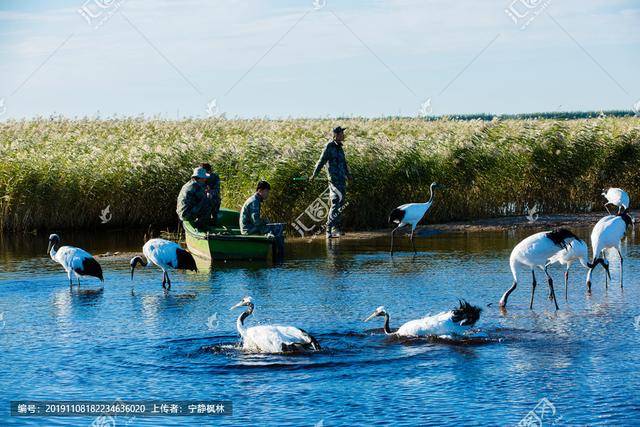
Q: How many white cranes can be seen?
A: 9